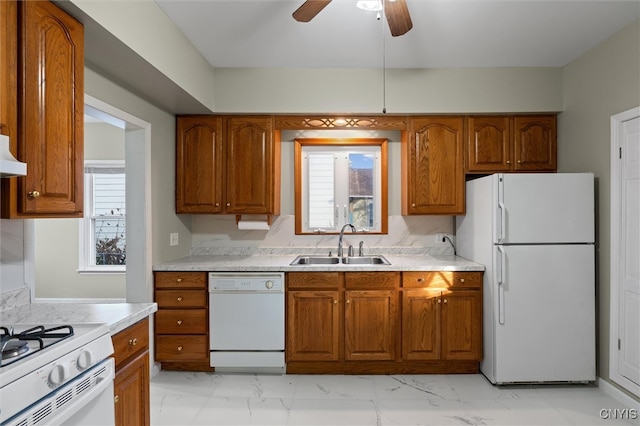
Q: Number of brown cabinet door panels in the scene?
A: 11